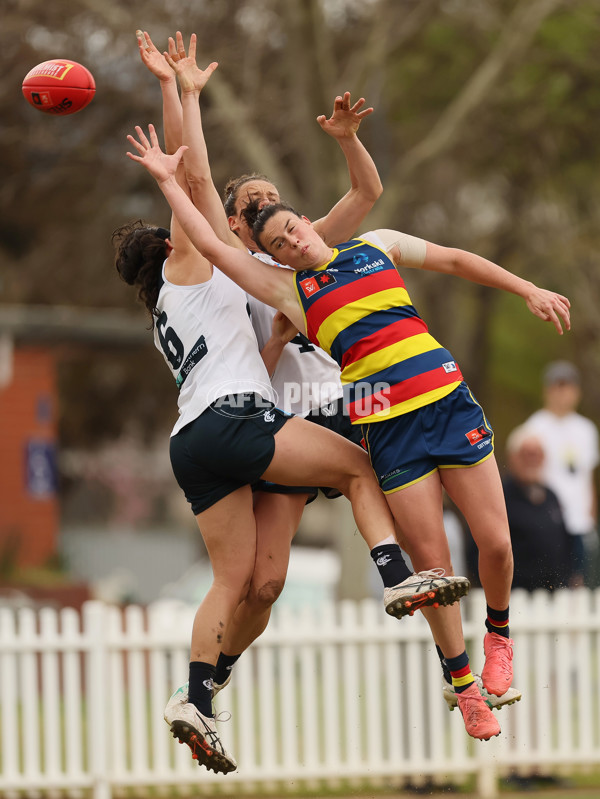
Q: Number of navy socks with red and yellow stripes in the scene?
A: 2